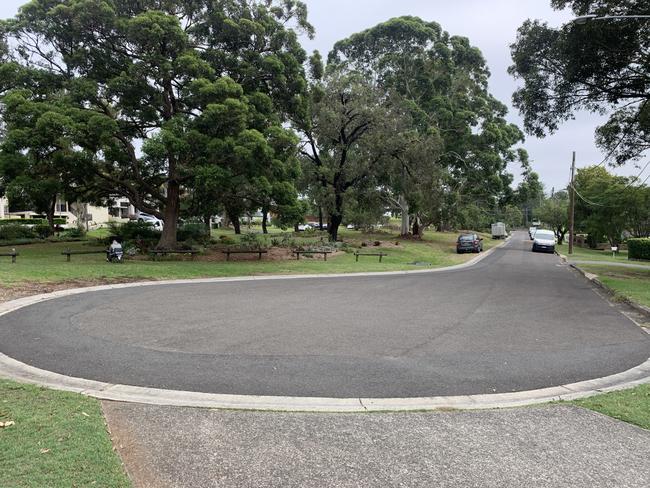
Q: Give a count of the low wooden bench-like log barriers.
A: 6